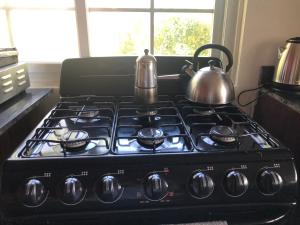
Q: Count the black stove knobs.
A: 7